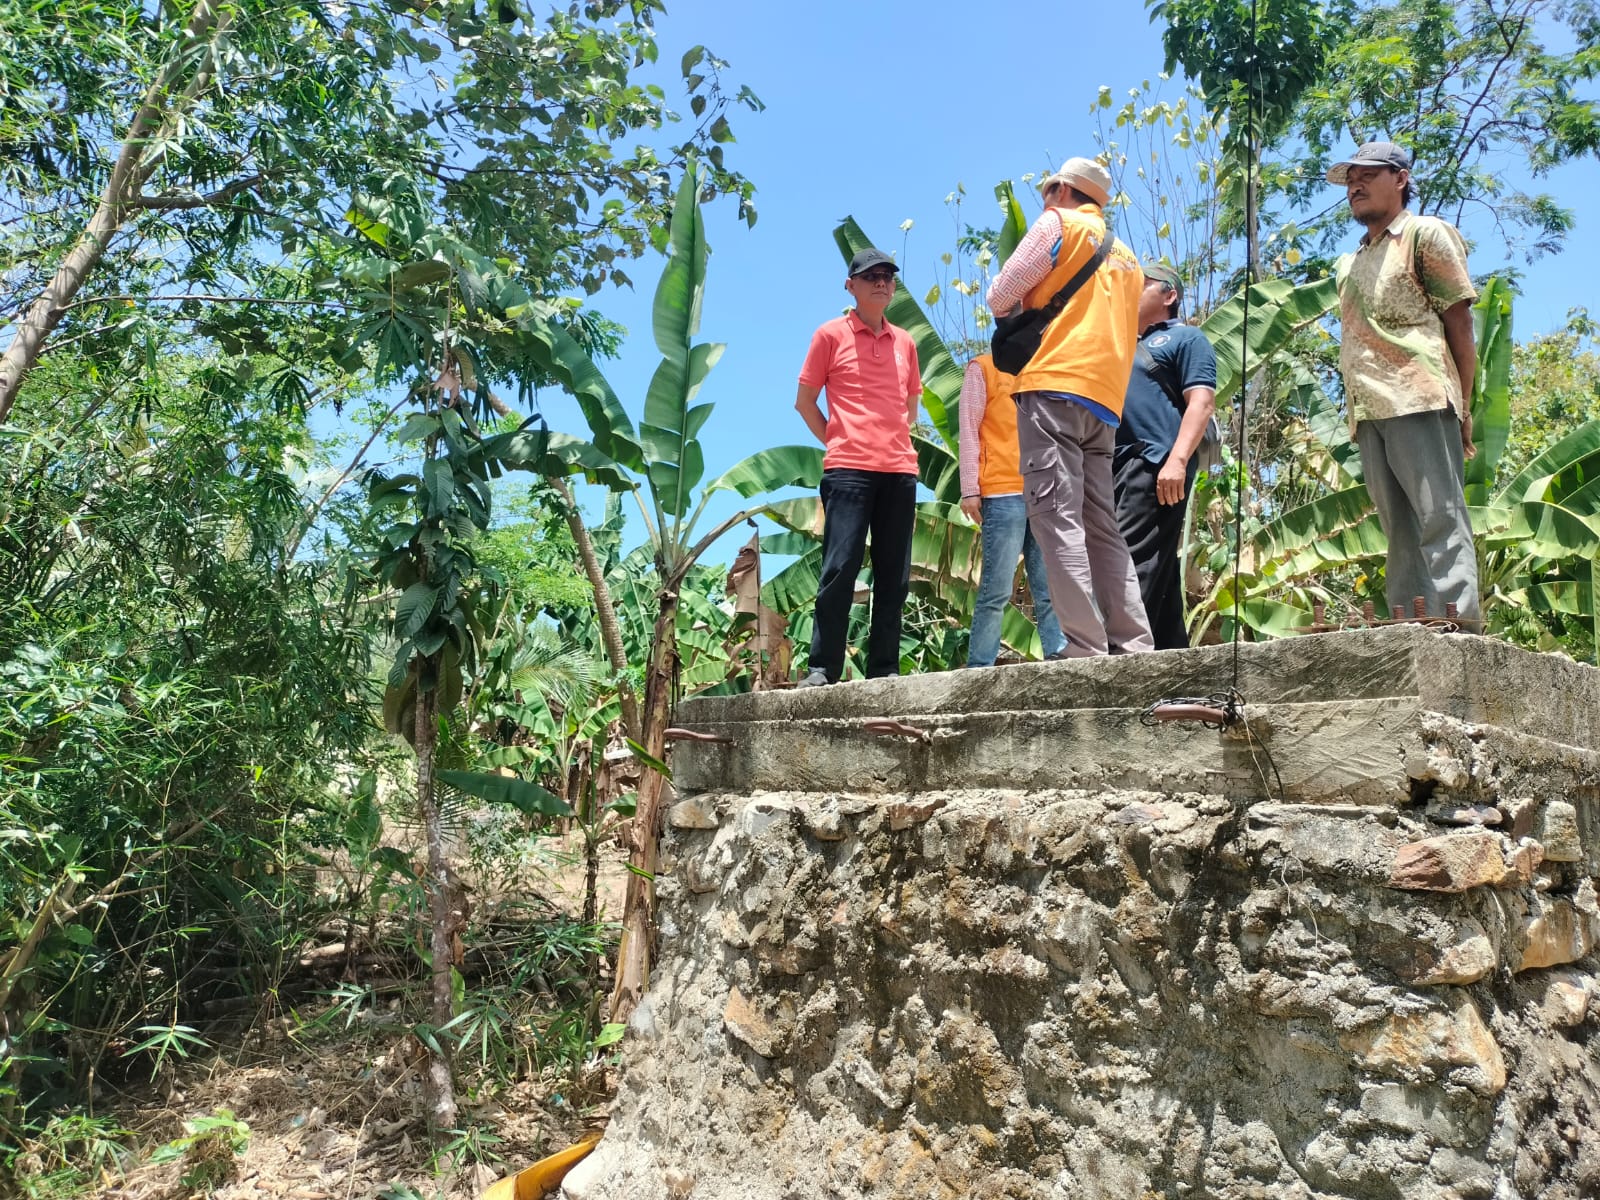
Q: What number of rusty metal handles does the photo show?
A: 3